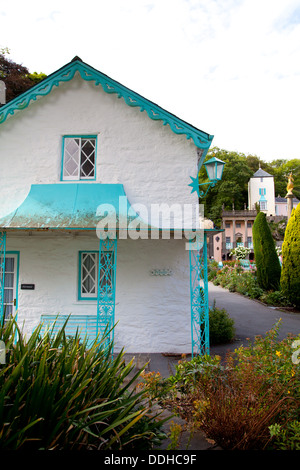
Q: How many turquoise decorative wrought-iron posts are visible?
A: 3